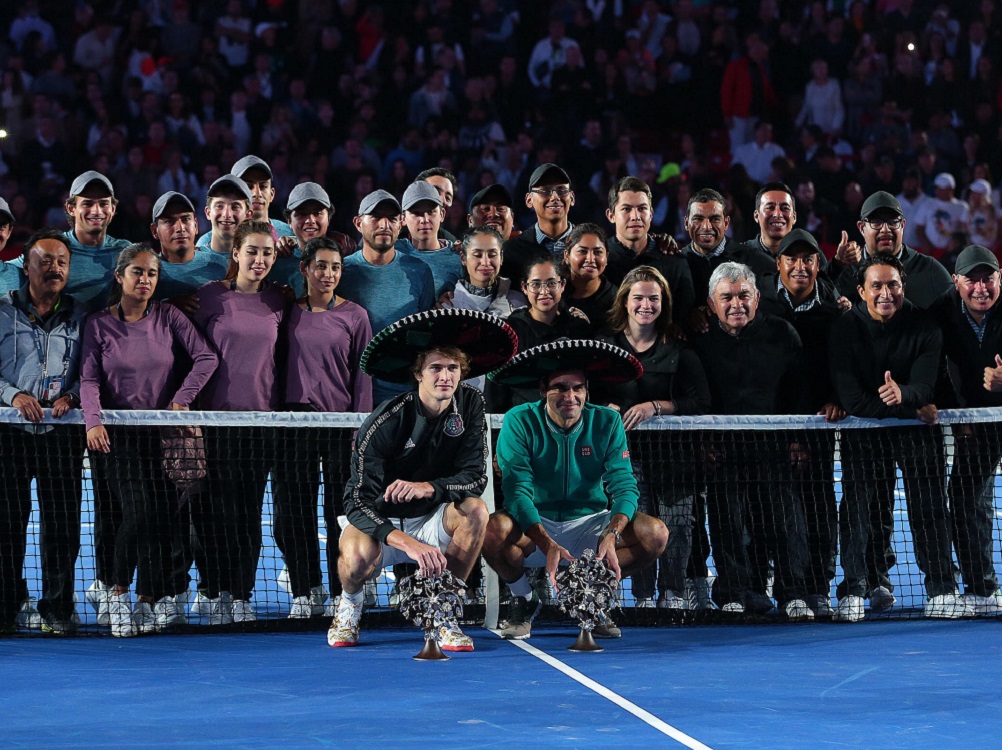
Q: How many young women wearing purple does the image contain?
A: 3